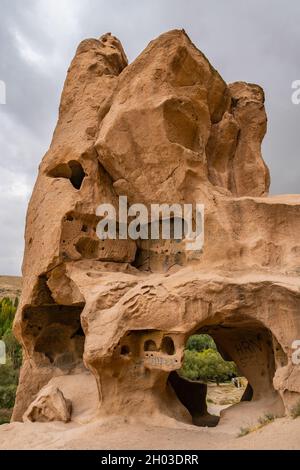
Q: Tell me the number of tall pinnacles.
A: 3